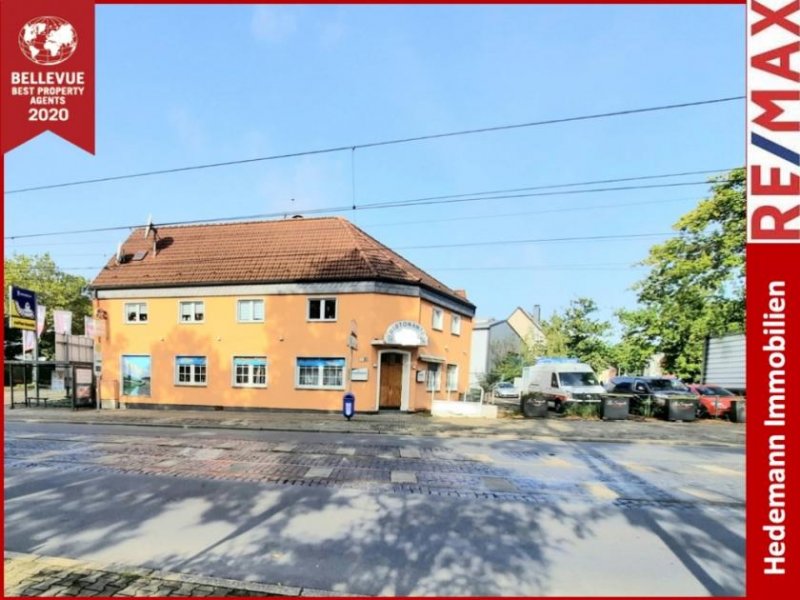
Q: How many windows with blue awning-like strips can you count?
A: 3